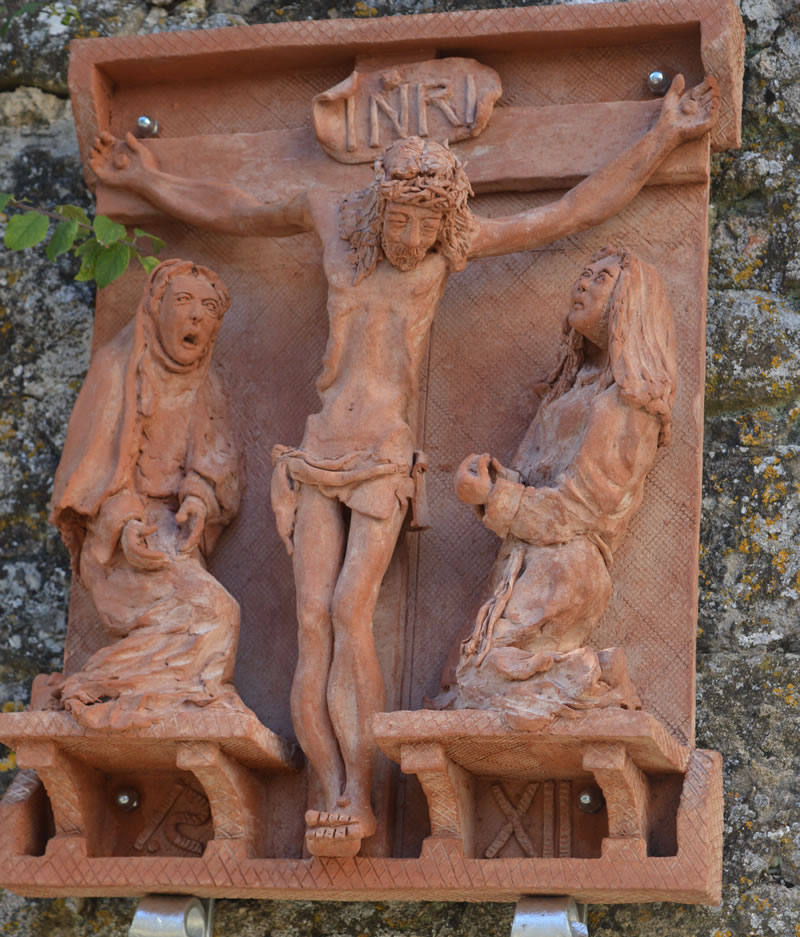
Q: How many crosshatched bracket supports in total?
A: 4